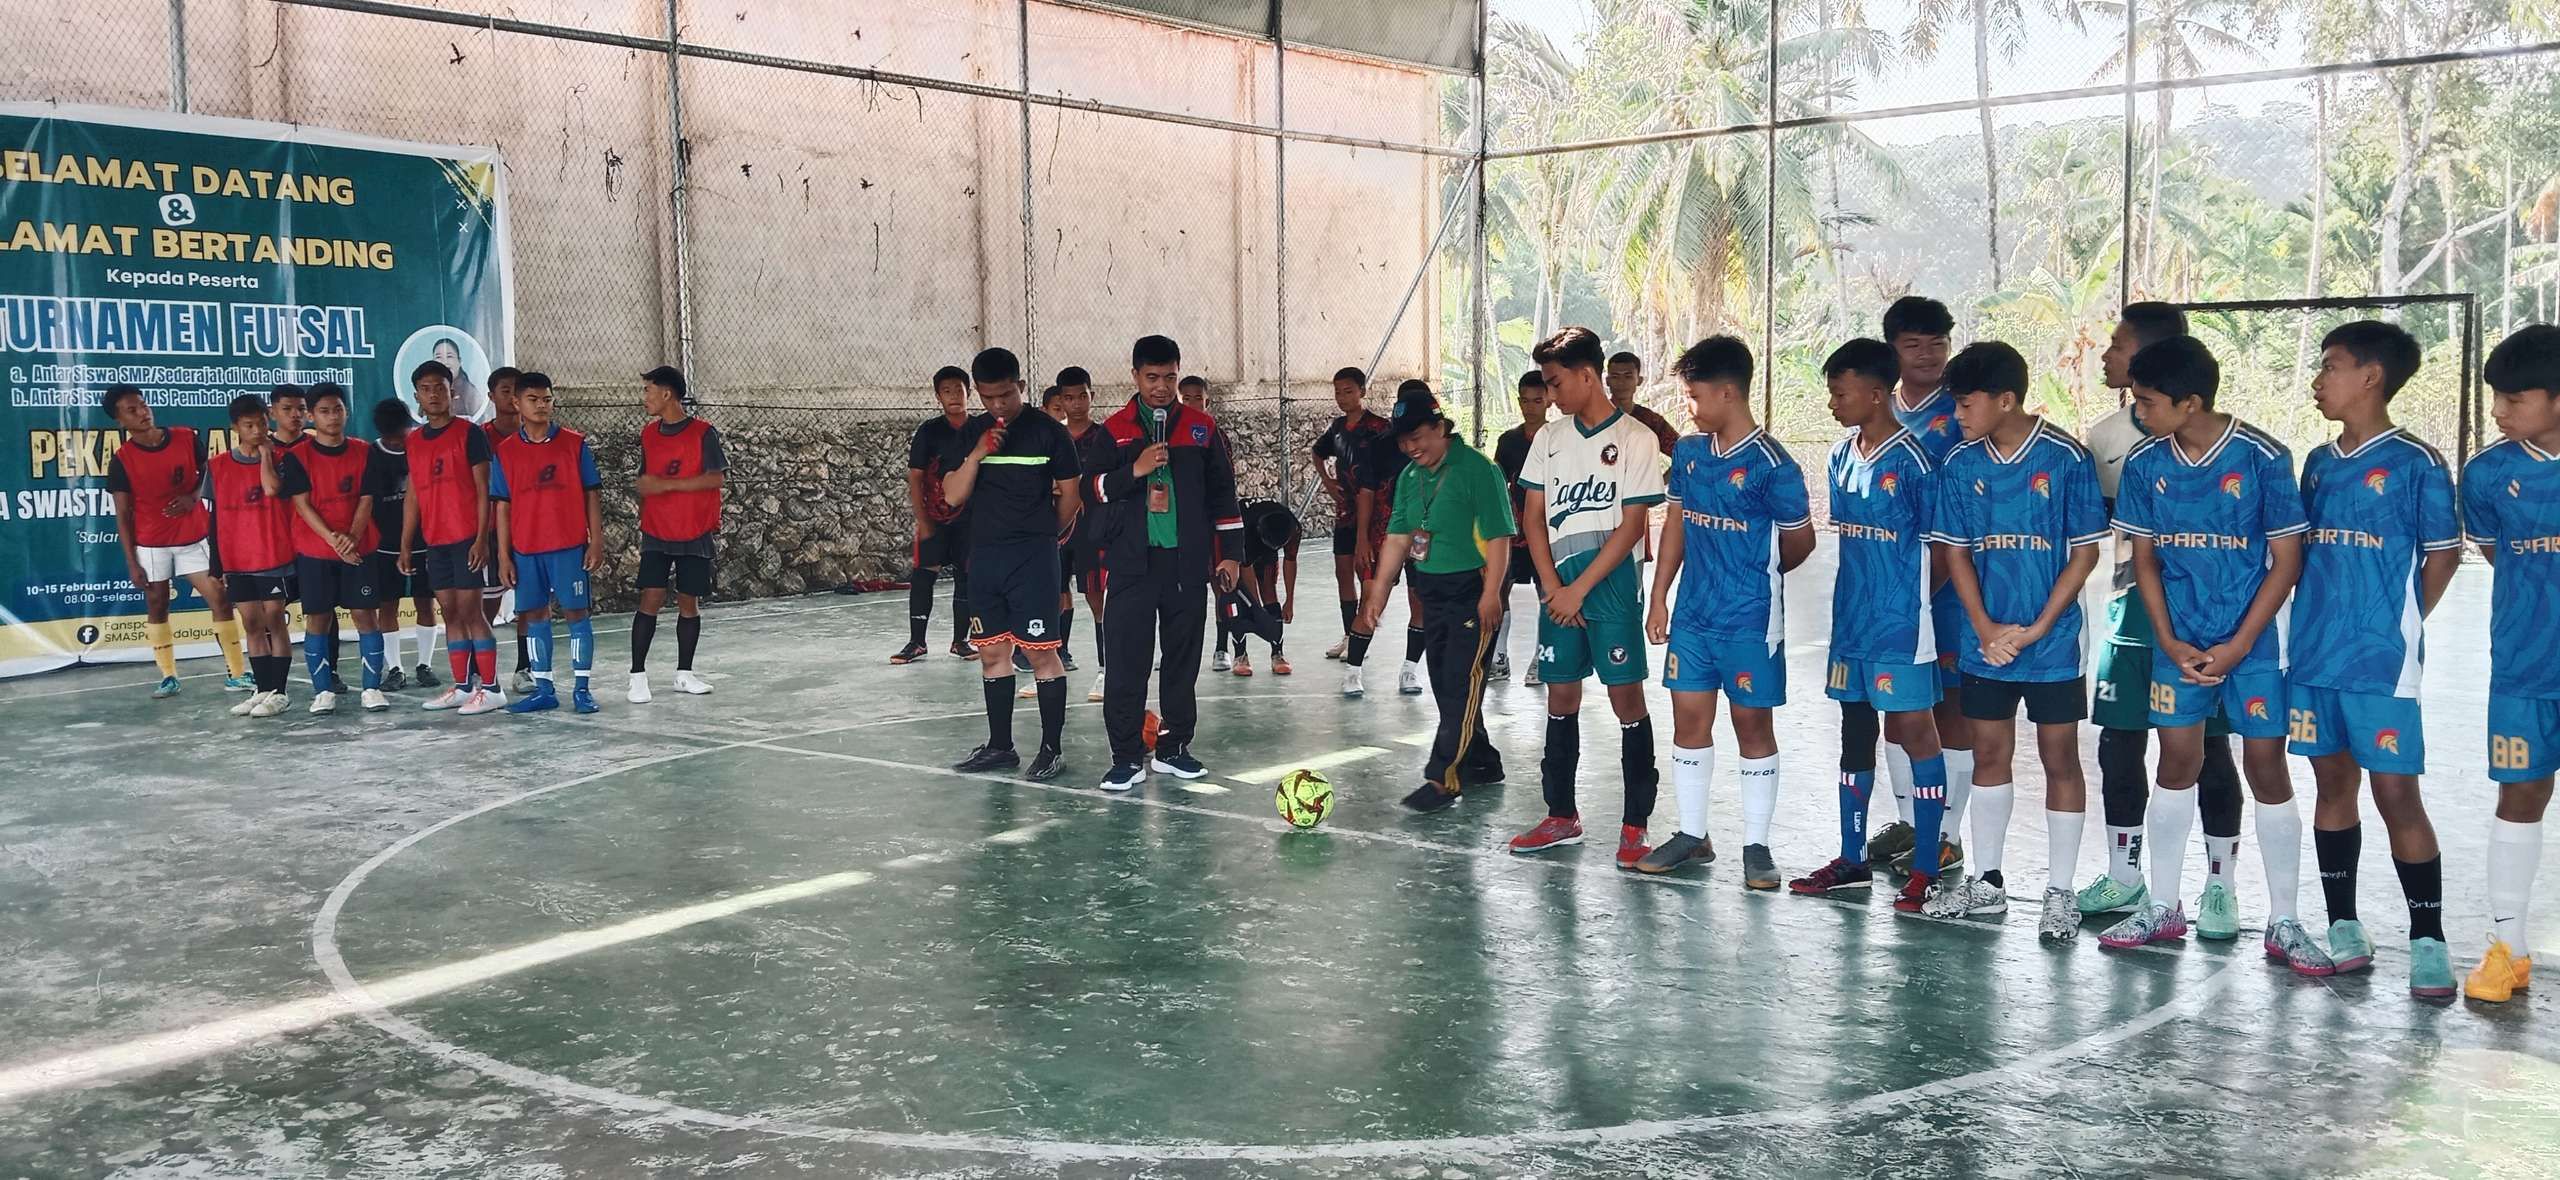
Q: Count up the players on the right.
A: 9